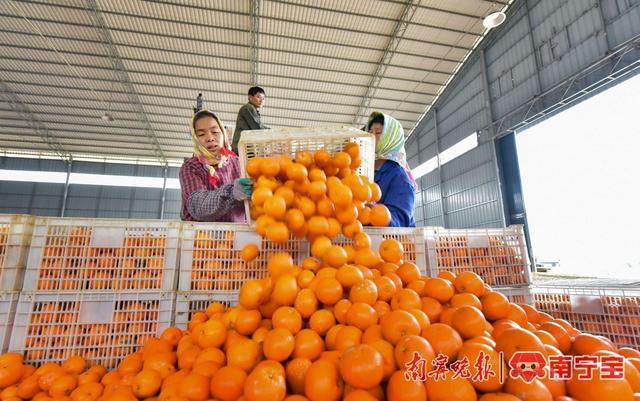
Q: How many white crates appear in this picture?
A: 11